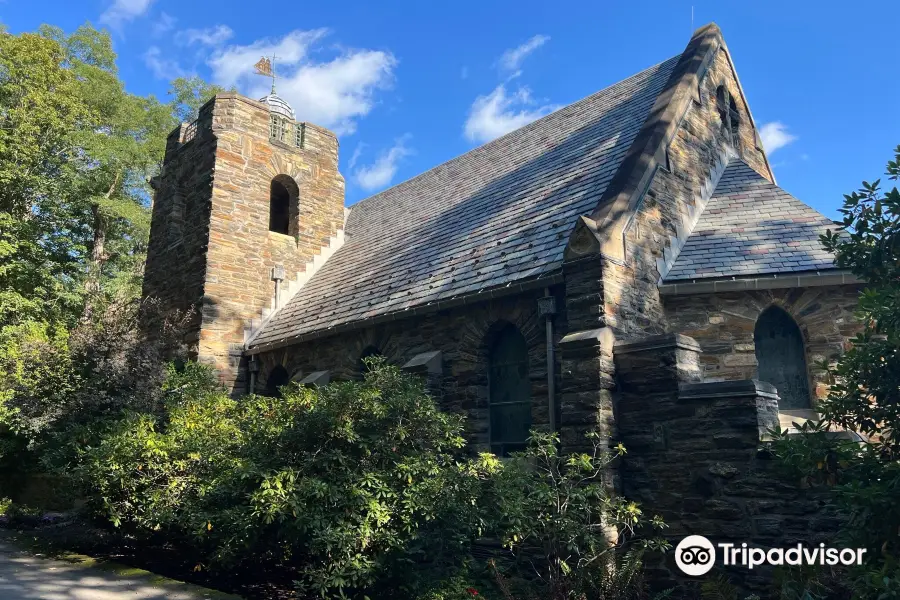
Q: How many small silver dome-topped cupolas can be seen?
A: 1